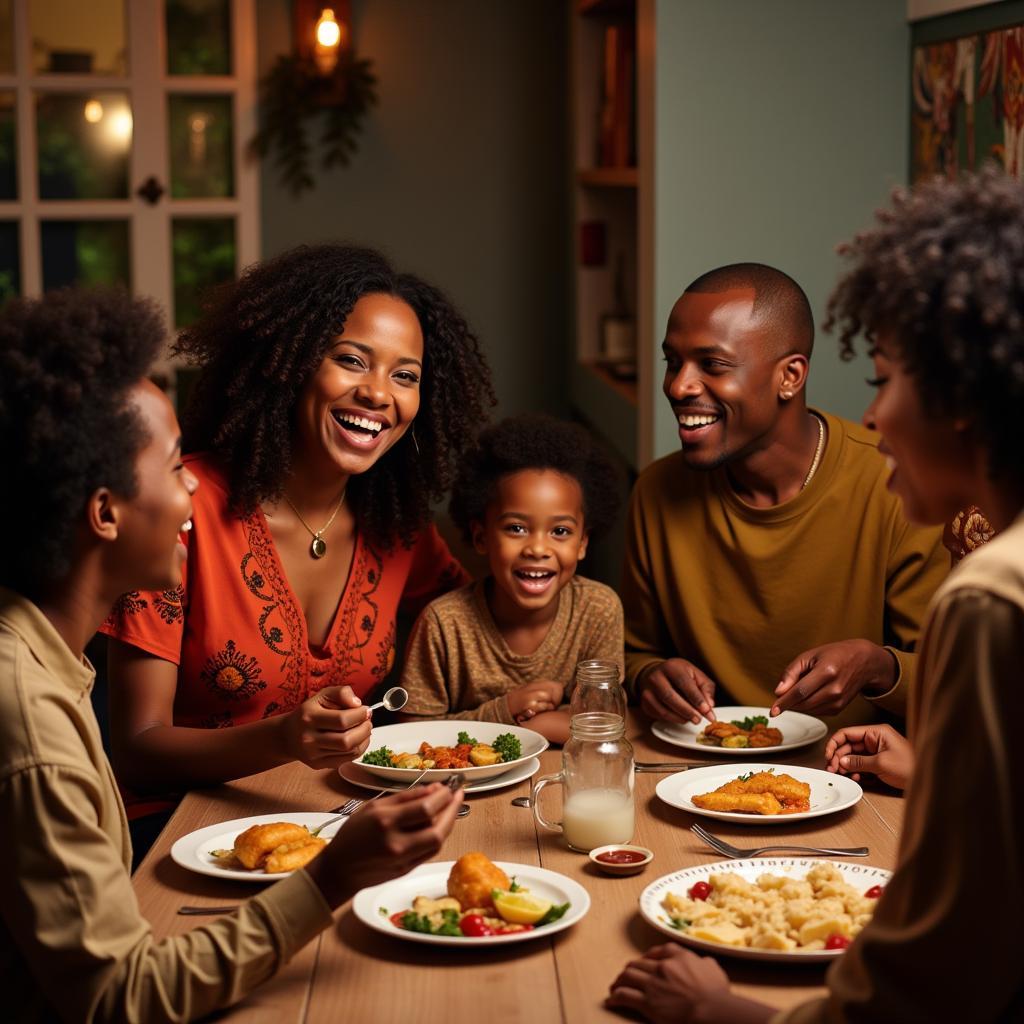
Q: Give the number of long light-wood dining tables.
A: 1